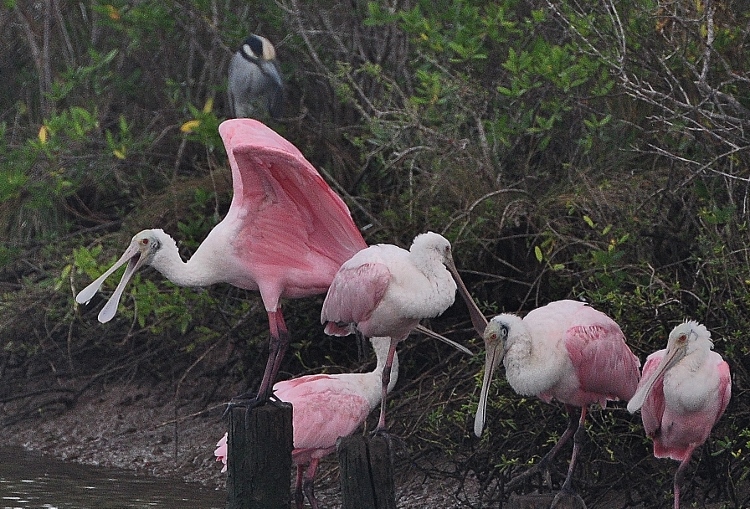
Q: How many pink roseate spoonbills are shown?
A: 5